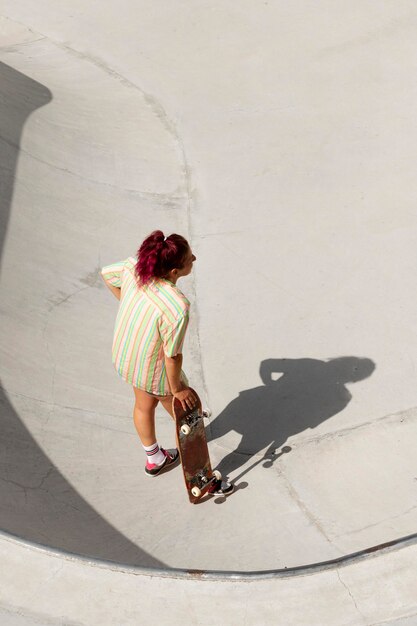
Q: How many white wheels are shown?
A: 4